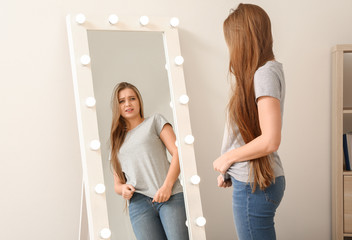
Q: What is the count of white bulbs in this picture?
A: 14